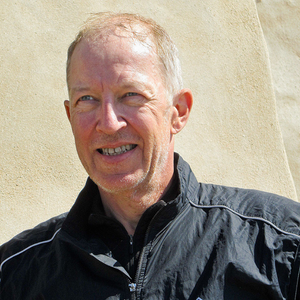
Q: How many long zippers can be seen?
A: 1